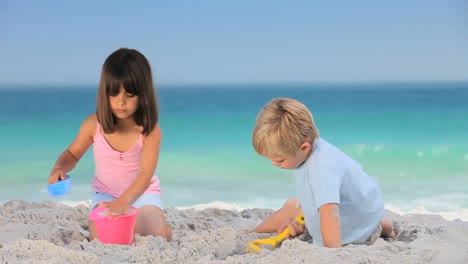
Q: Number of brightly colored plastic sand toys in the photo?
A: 3